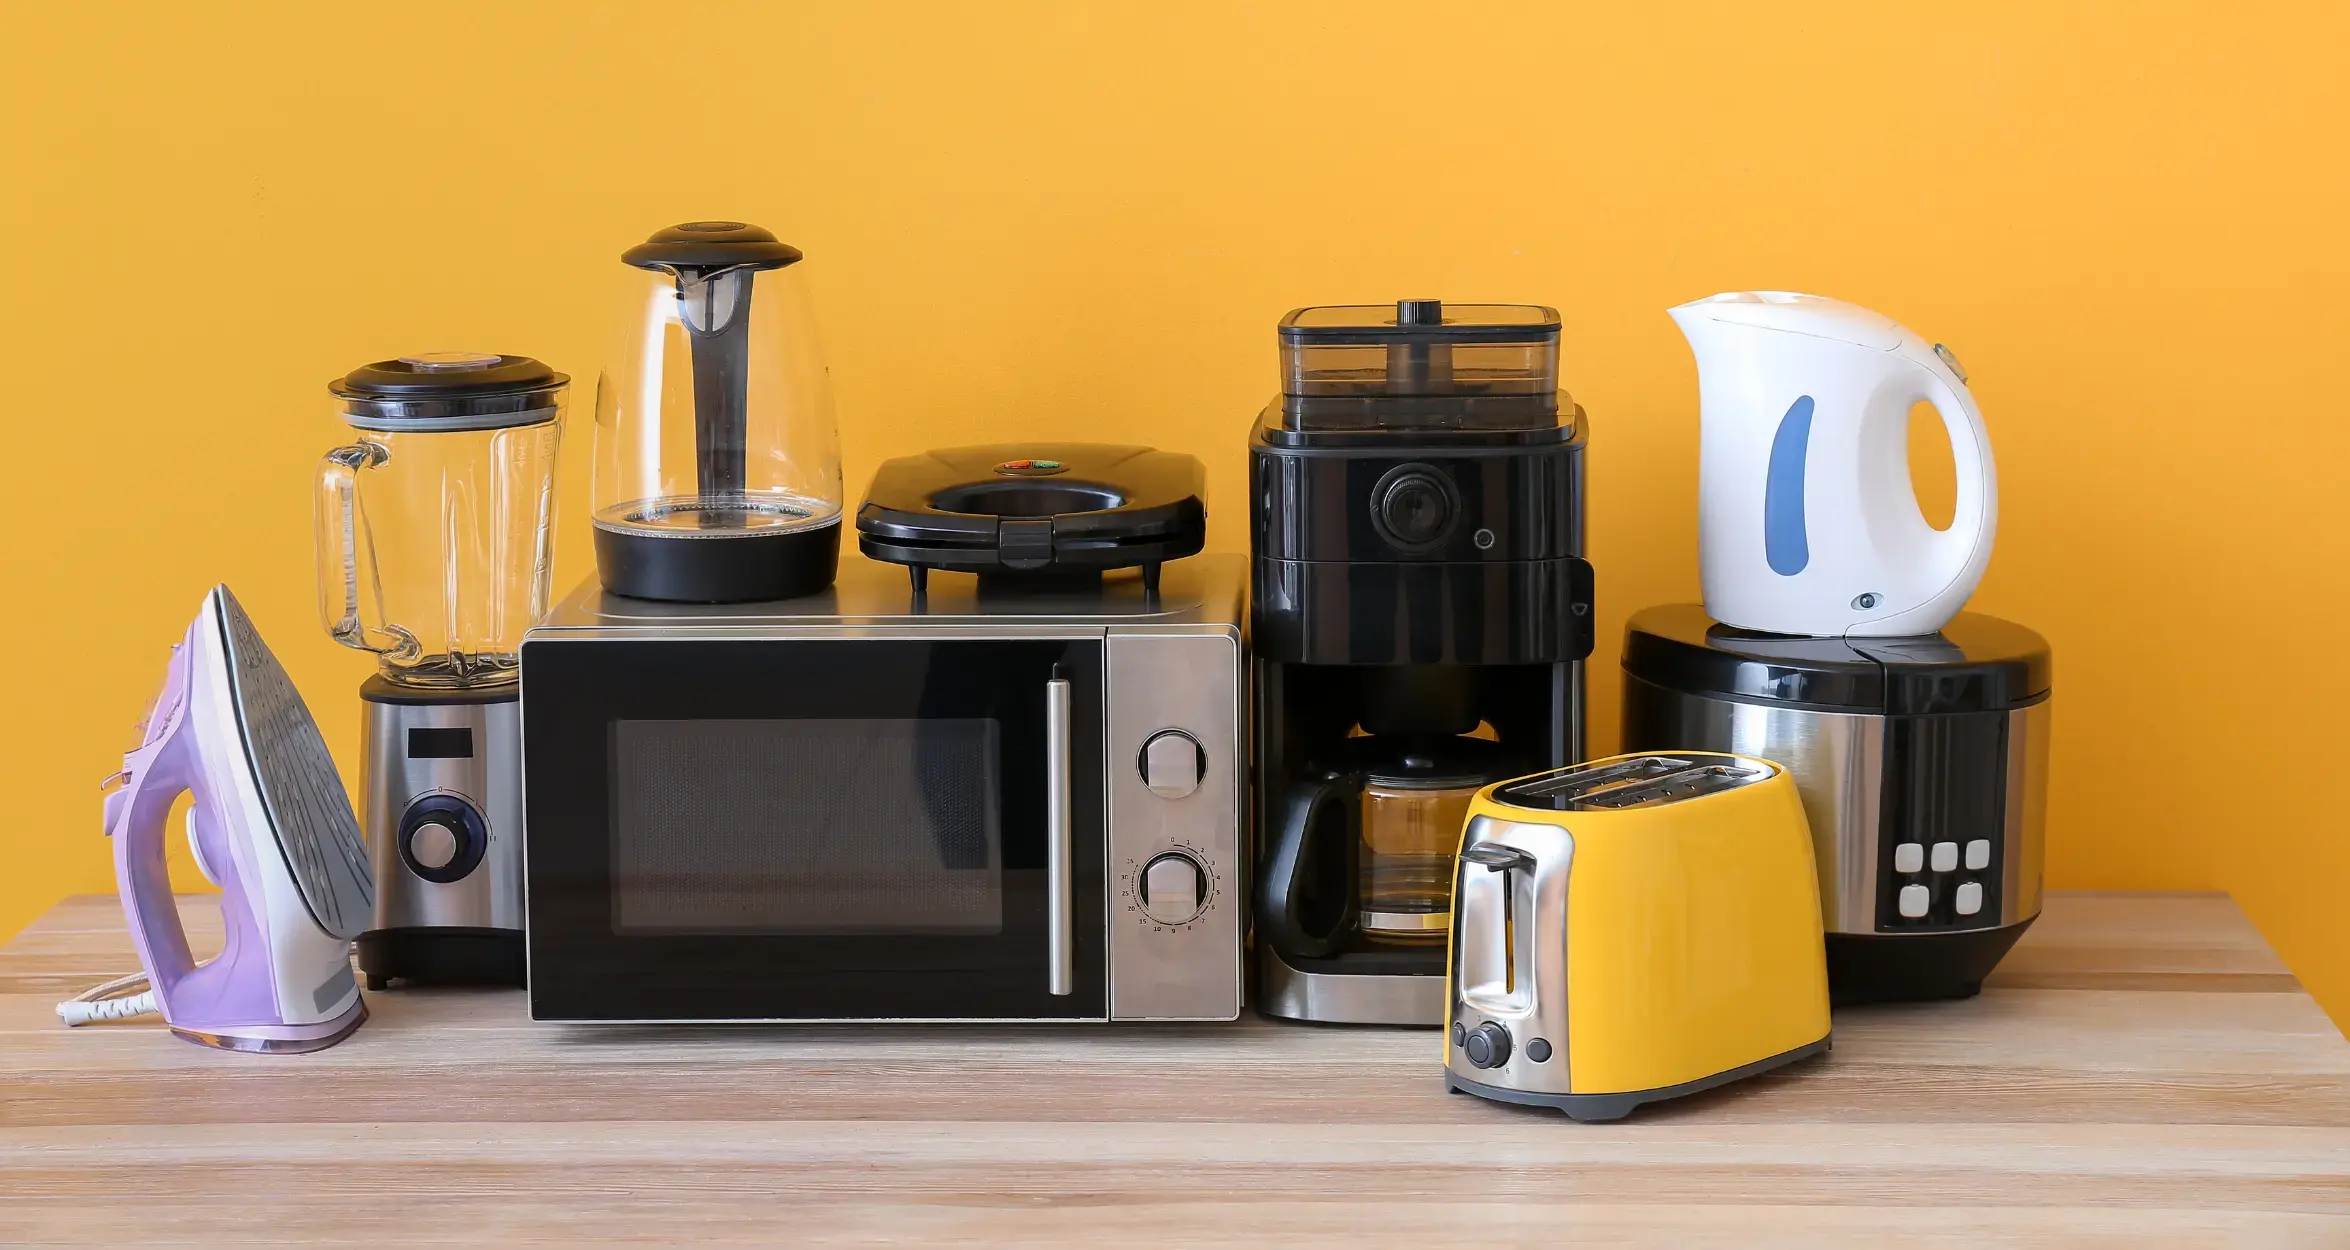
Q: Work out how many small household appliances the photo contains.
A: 9